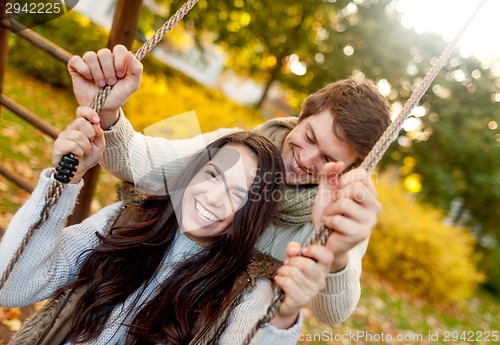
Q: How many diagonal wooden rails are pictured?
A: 3